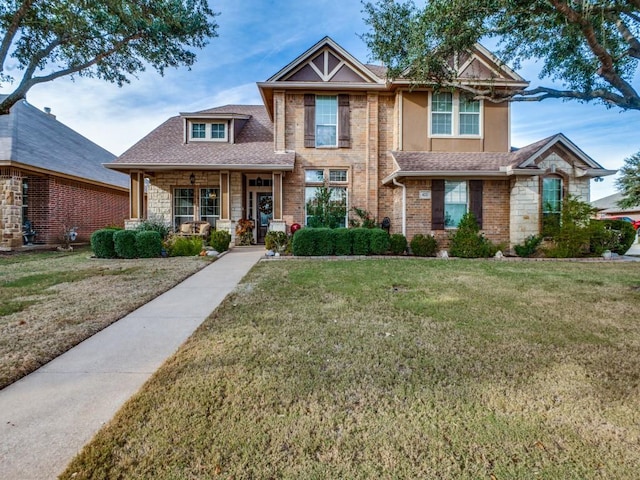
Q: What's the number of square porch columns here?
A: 3